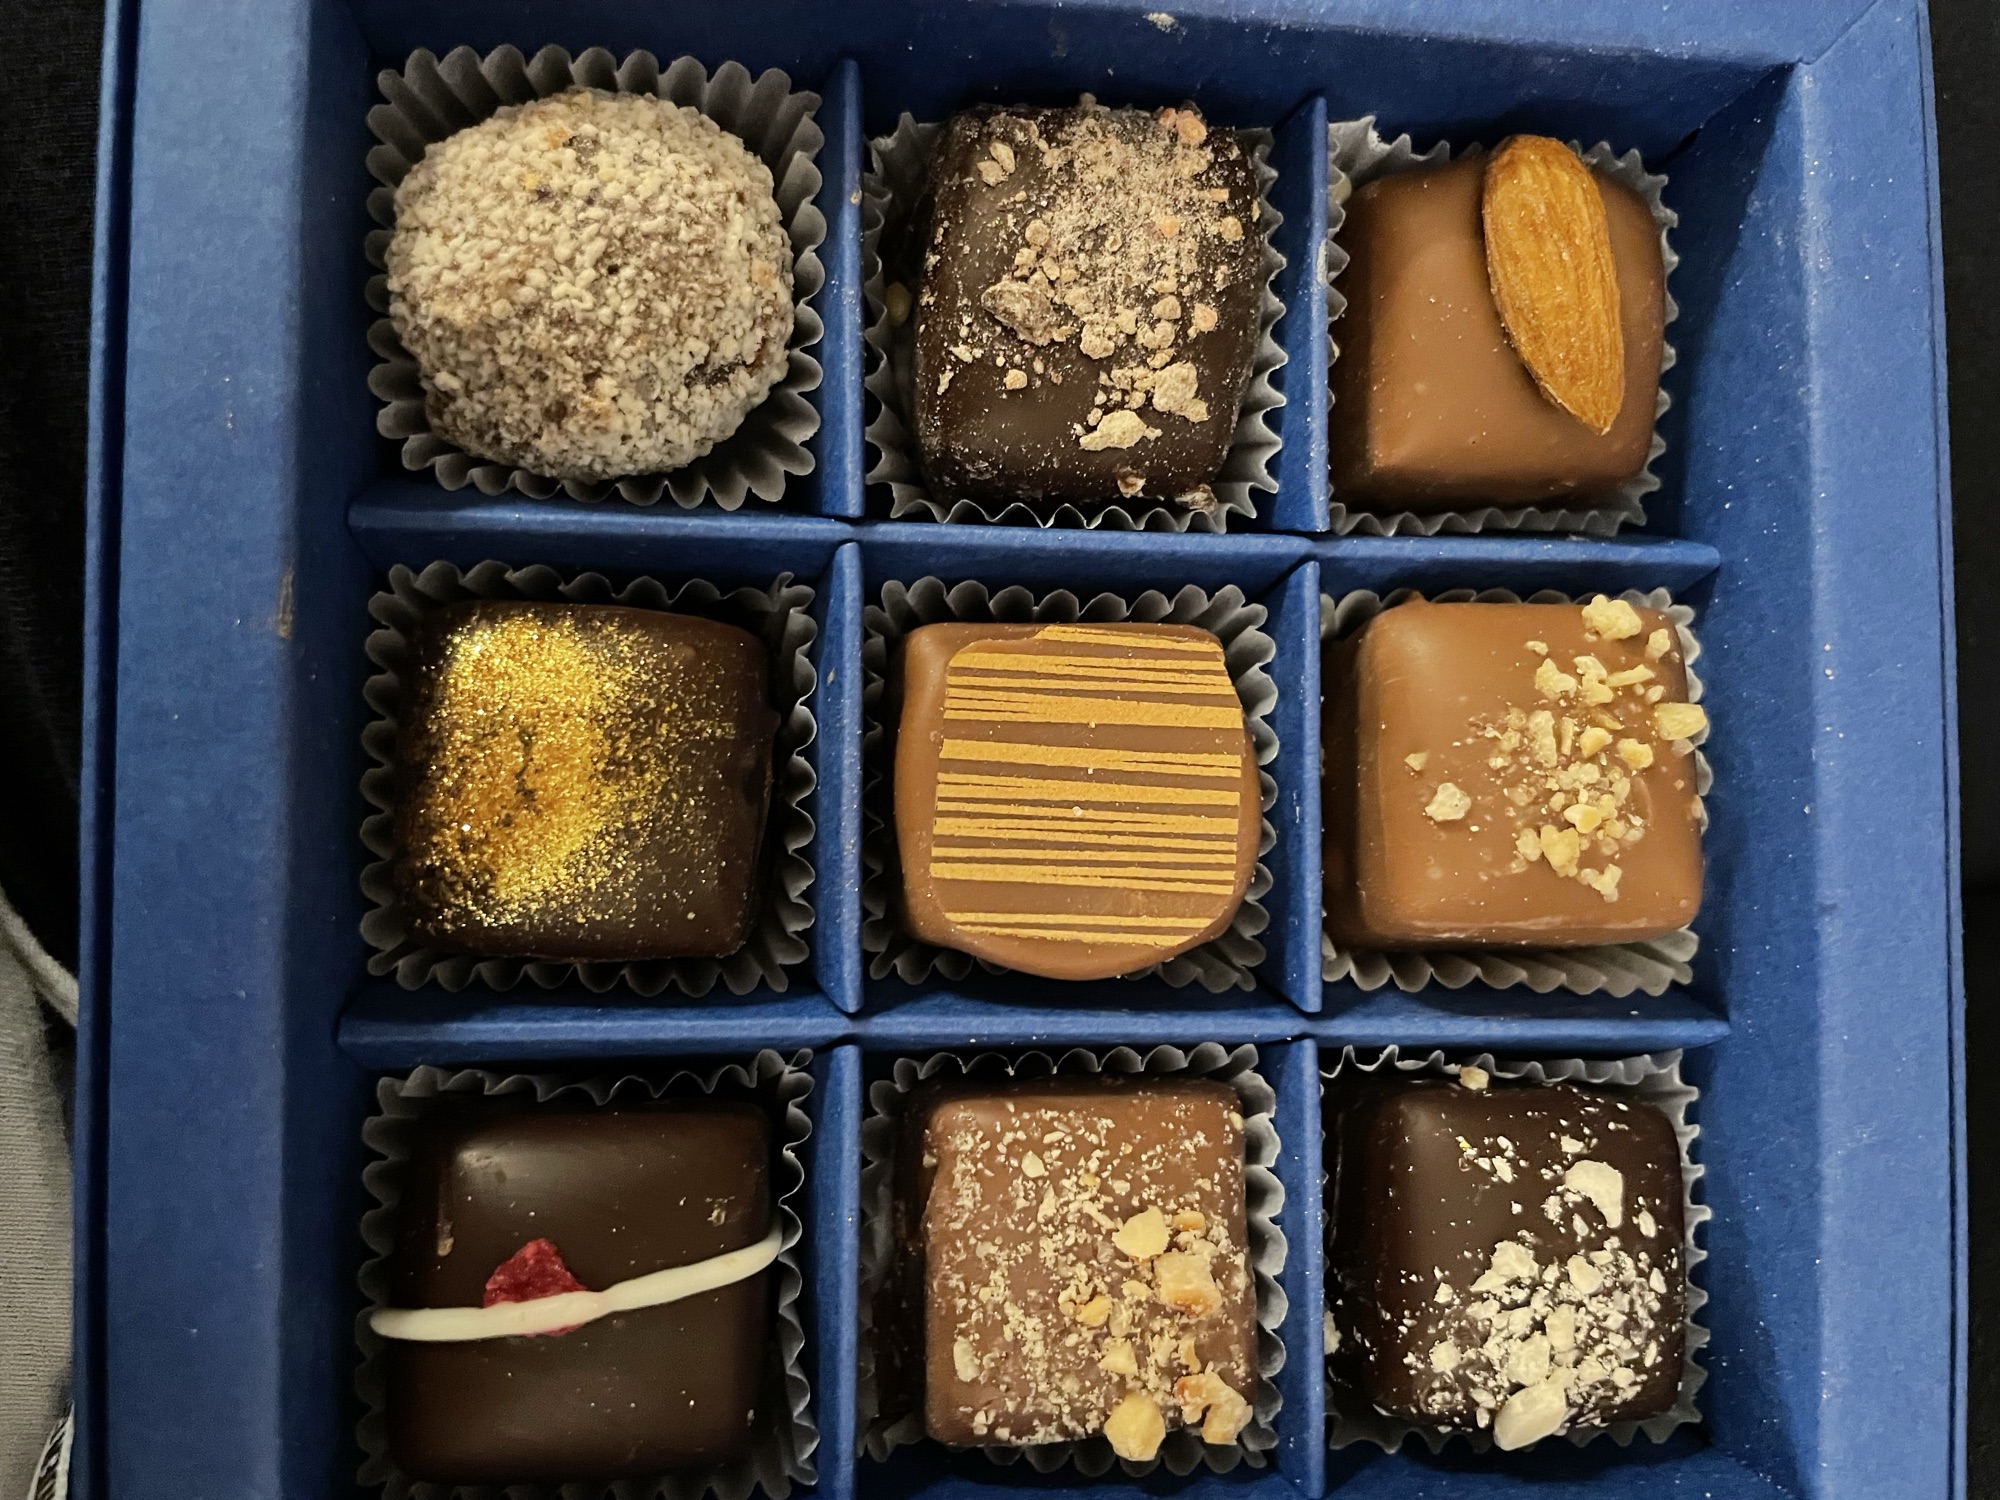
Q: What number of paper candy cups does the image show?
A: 9